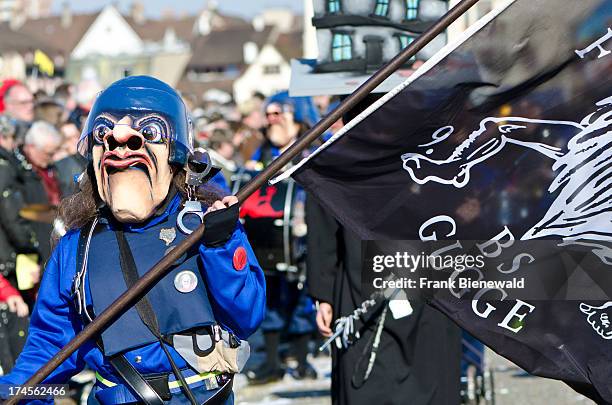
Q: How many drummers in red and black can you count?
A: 1